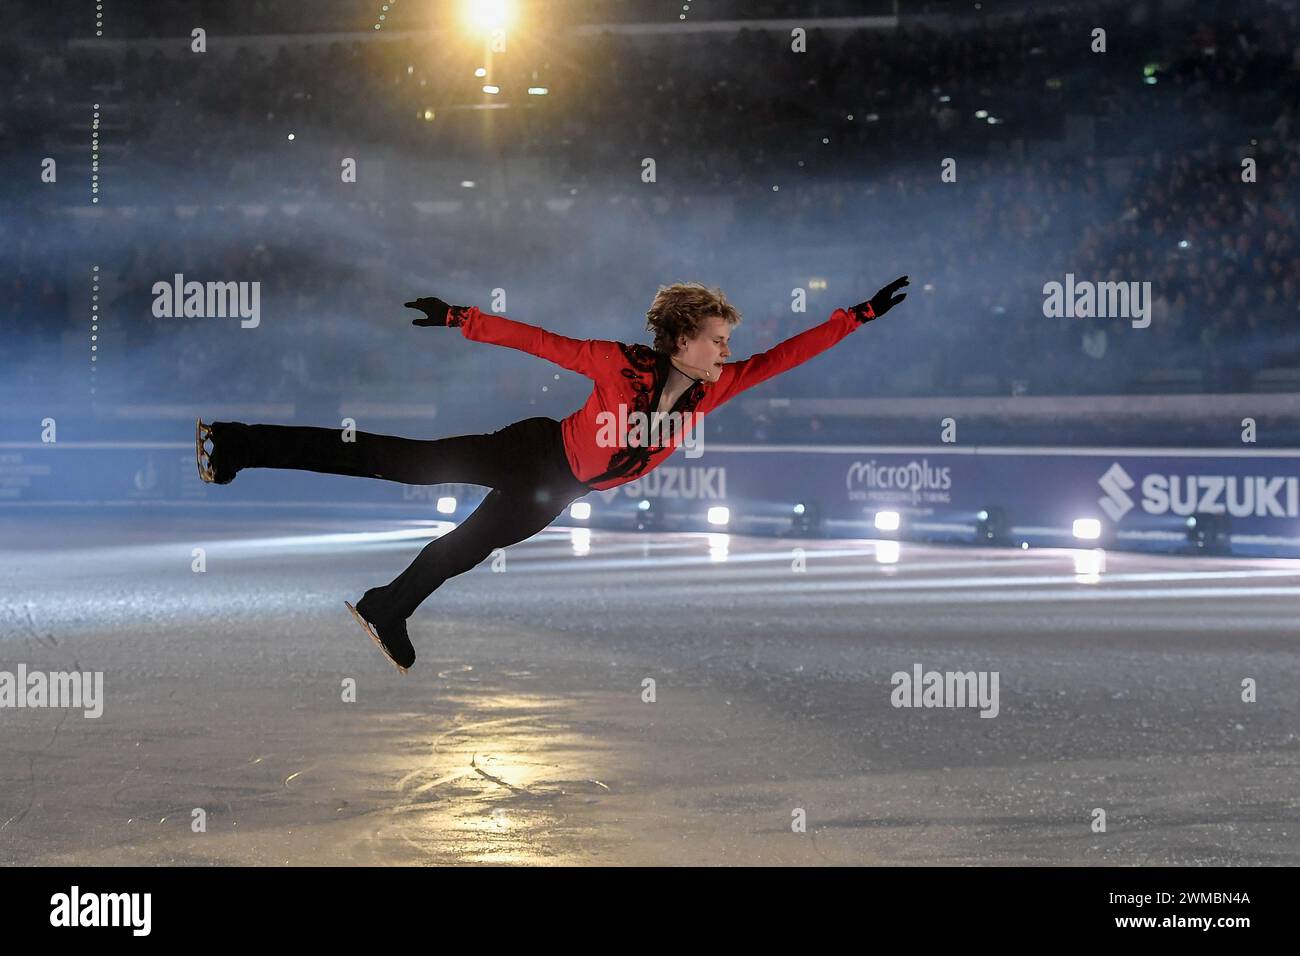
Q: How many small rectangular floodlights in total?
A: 5